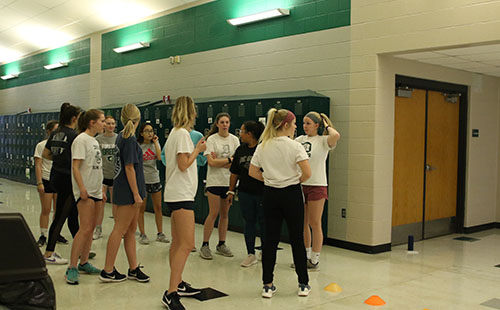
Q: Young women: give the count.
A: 12